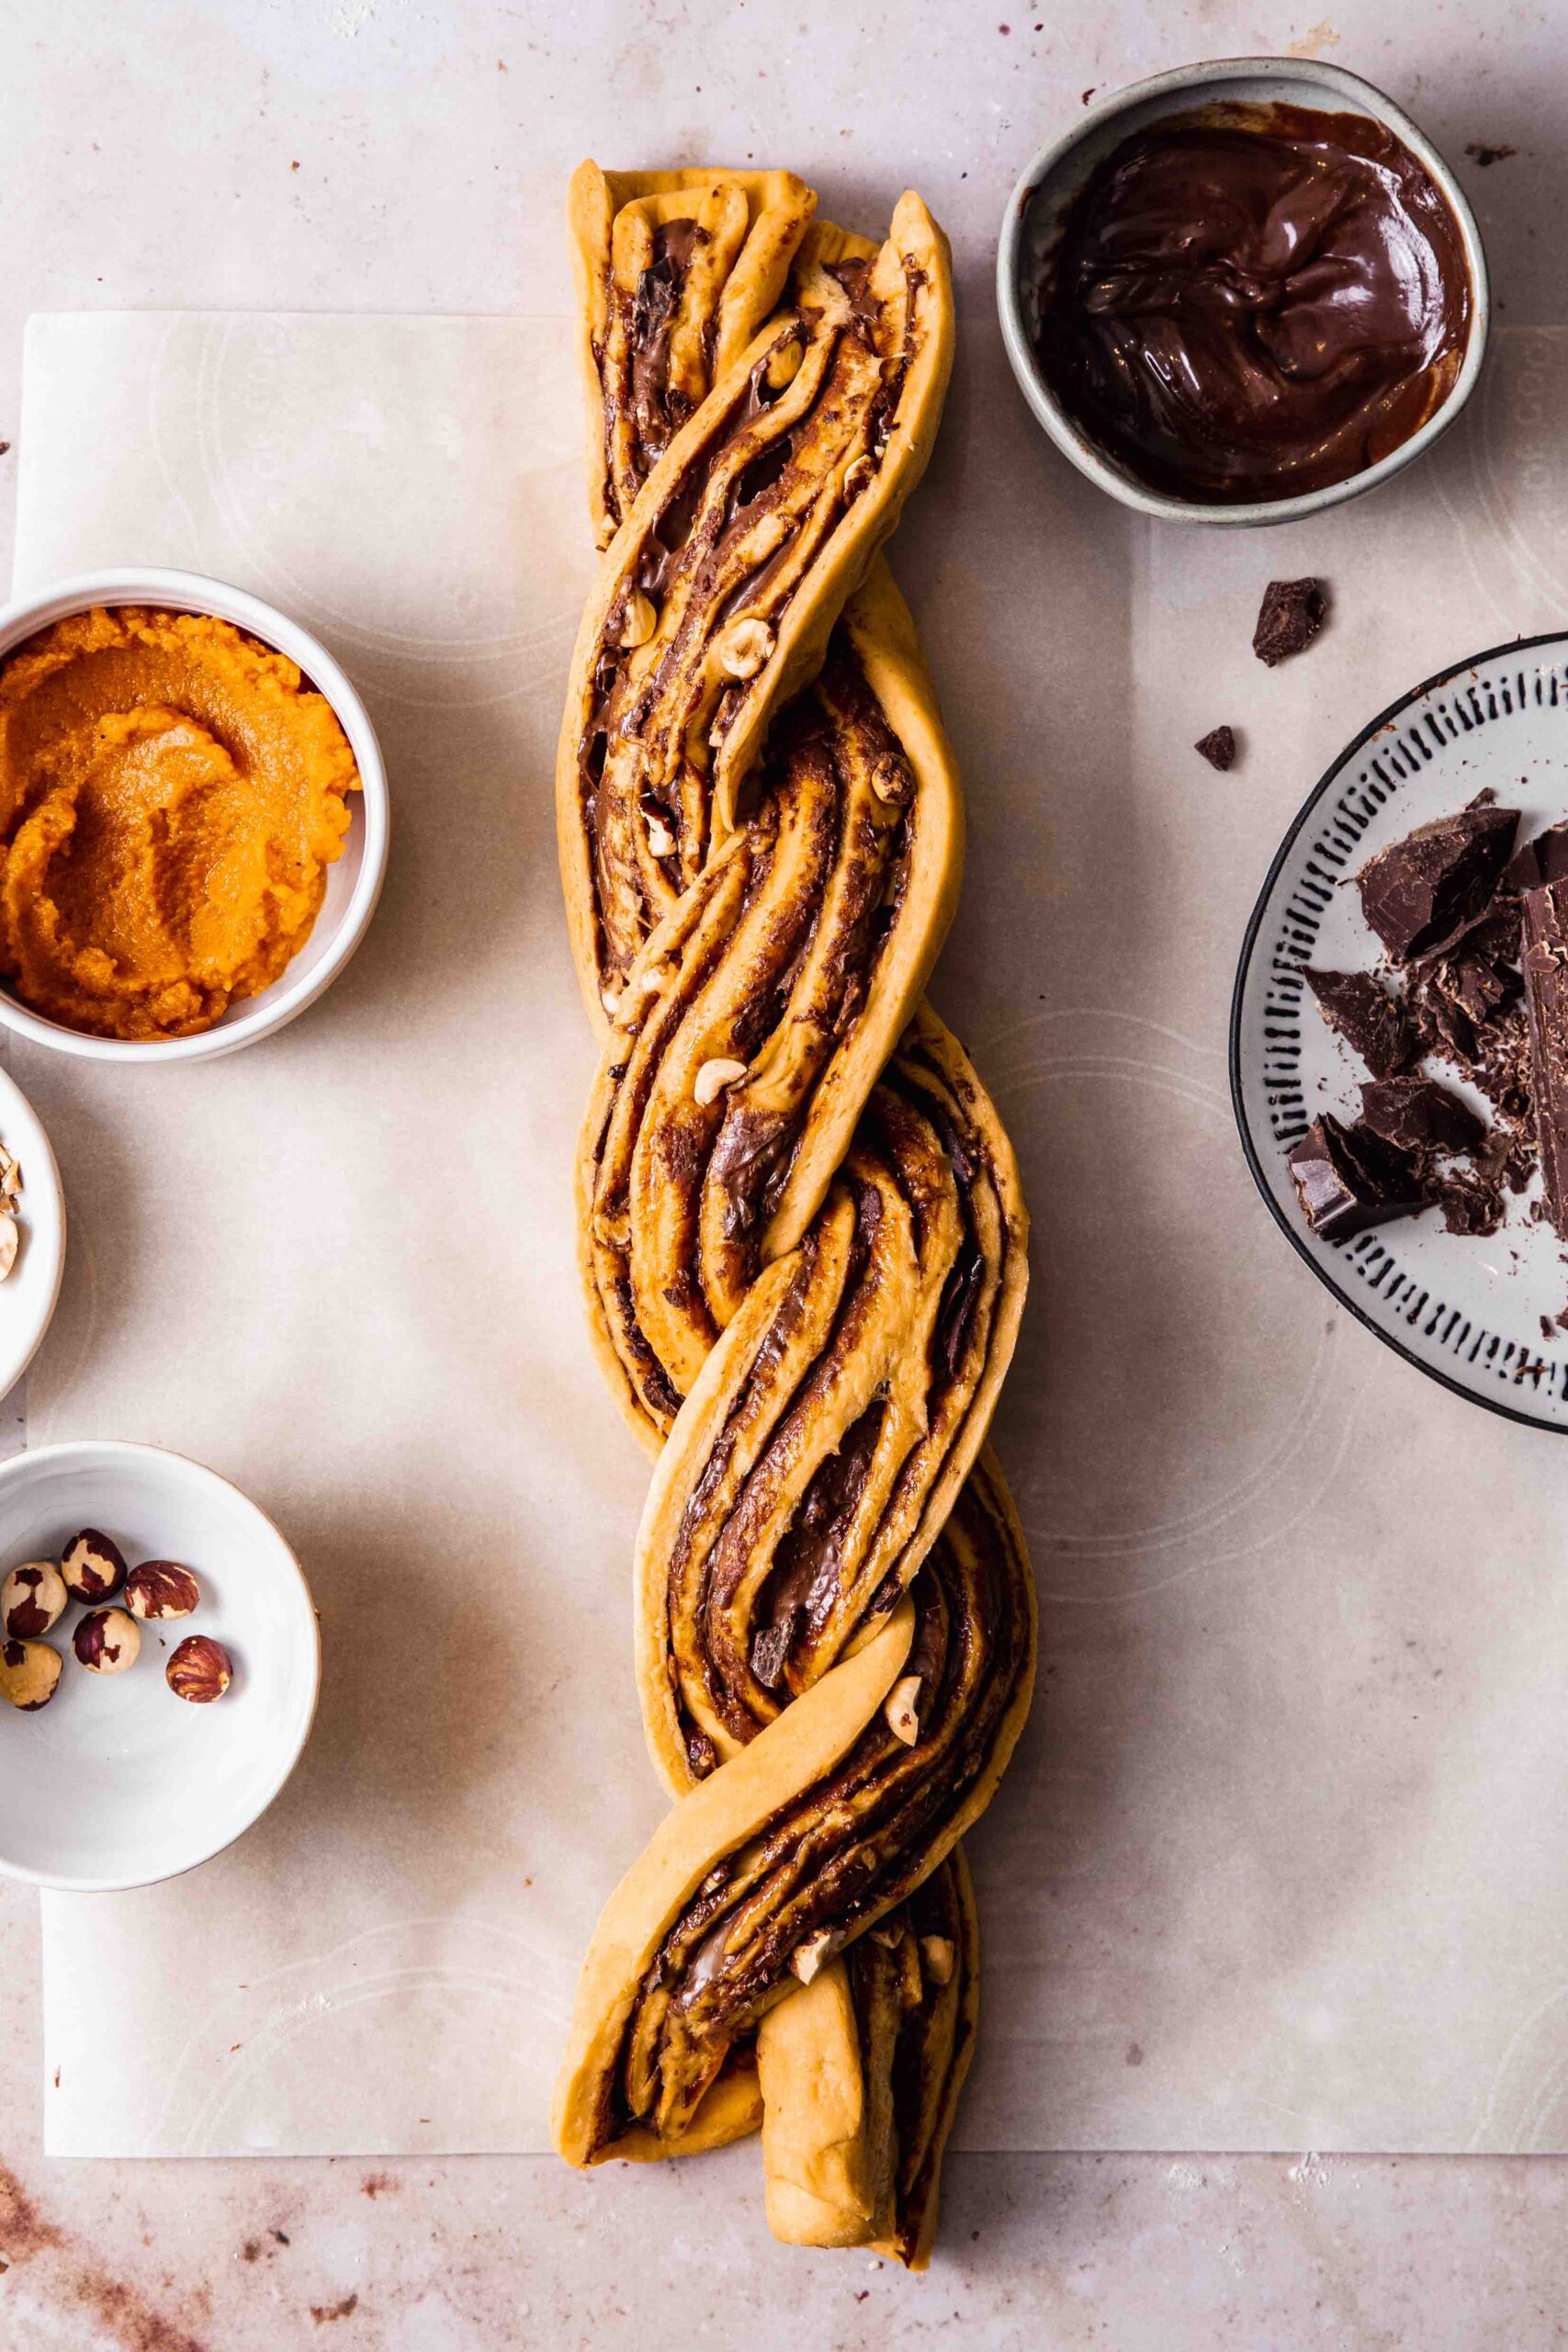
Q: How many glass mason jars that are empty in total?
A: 0